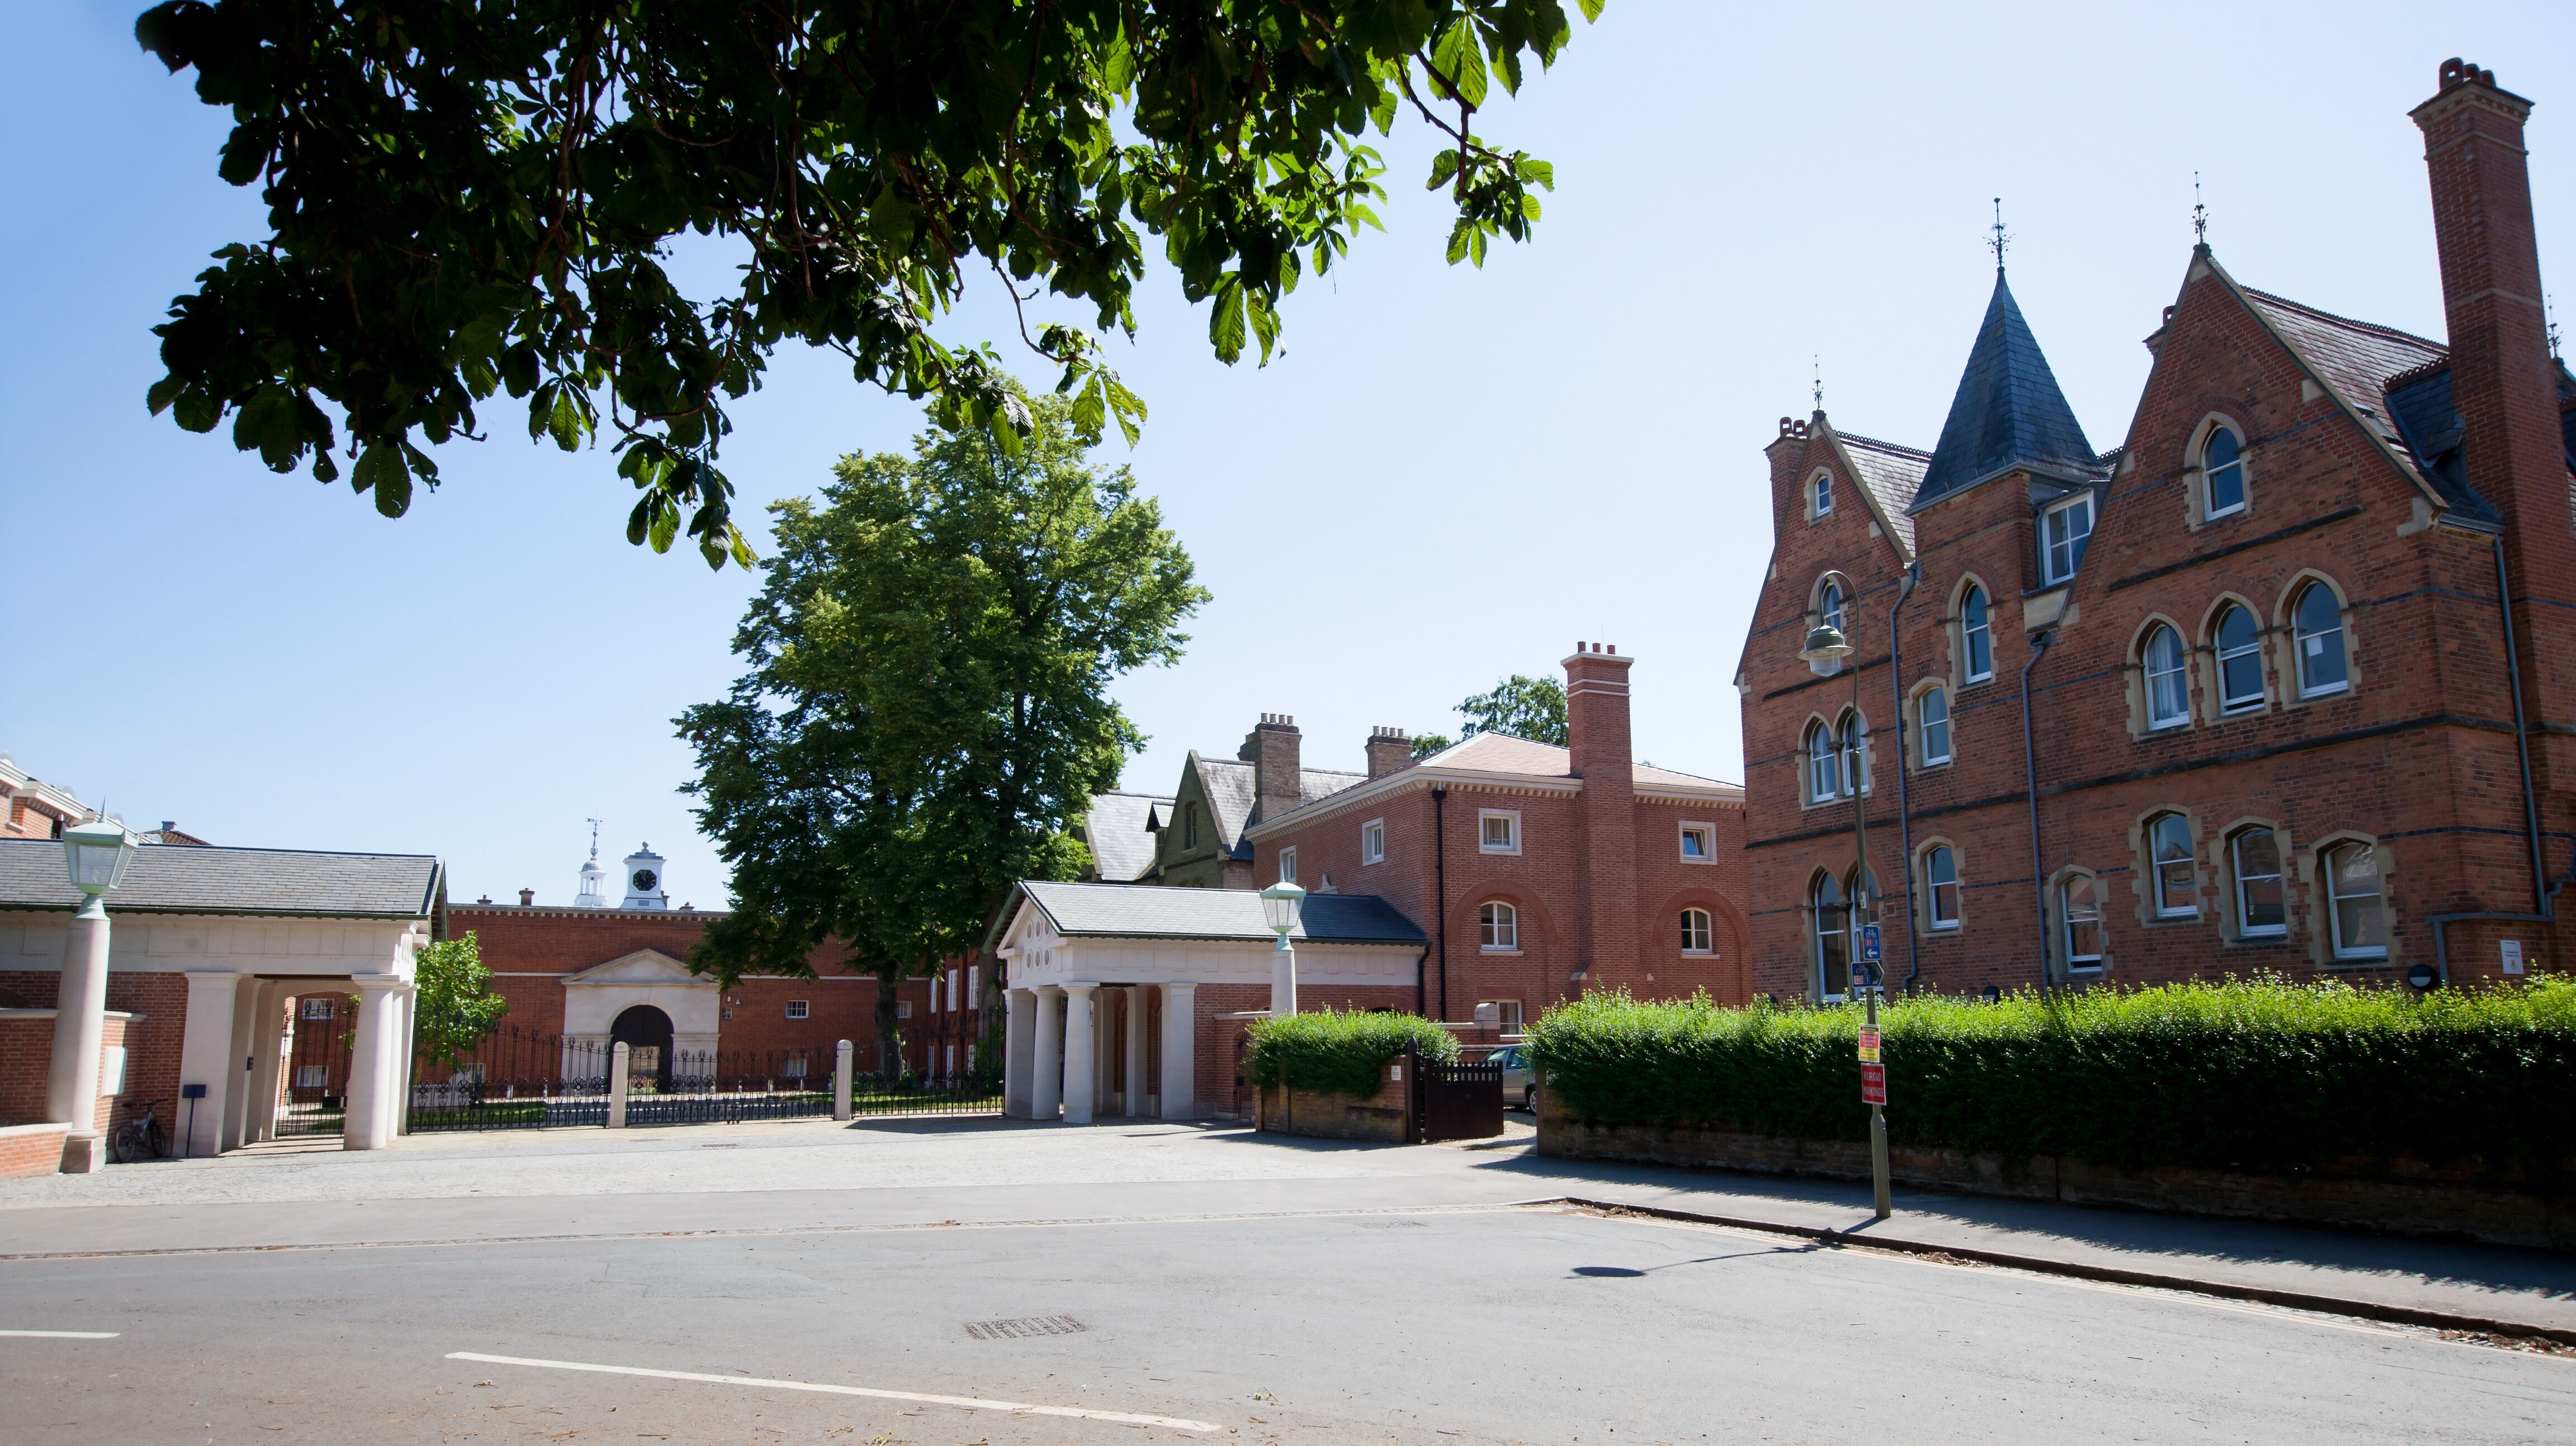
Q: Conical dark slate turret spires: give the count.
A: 1